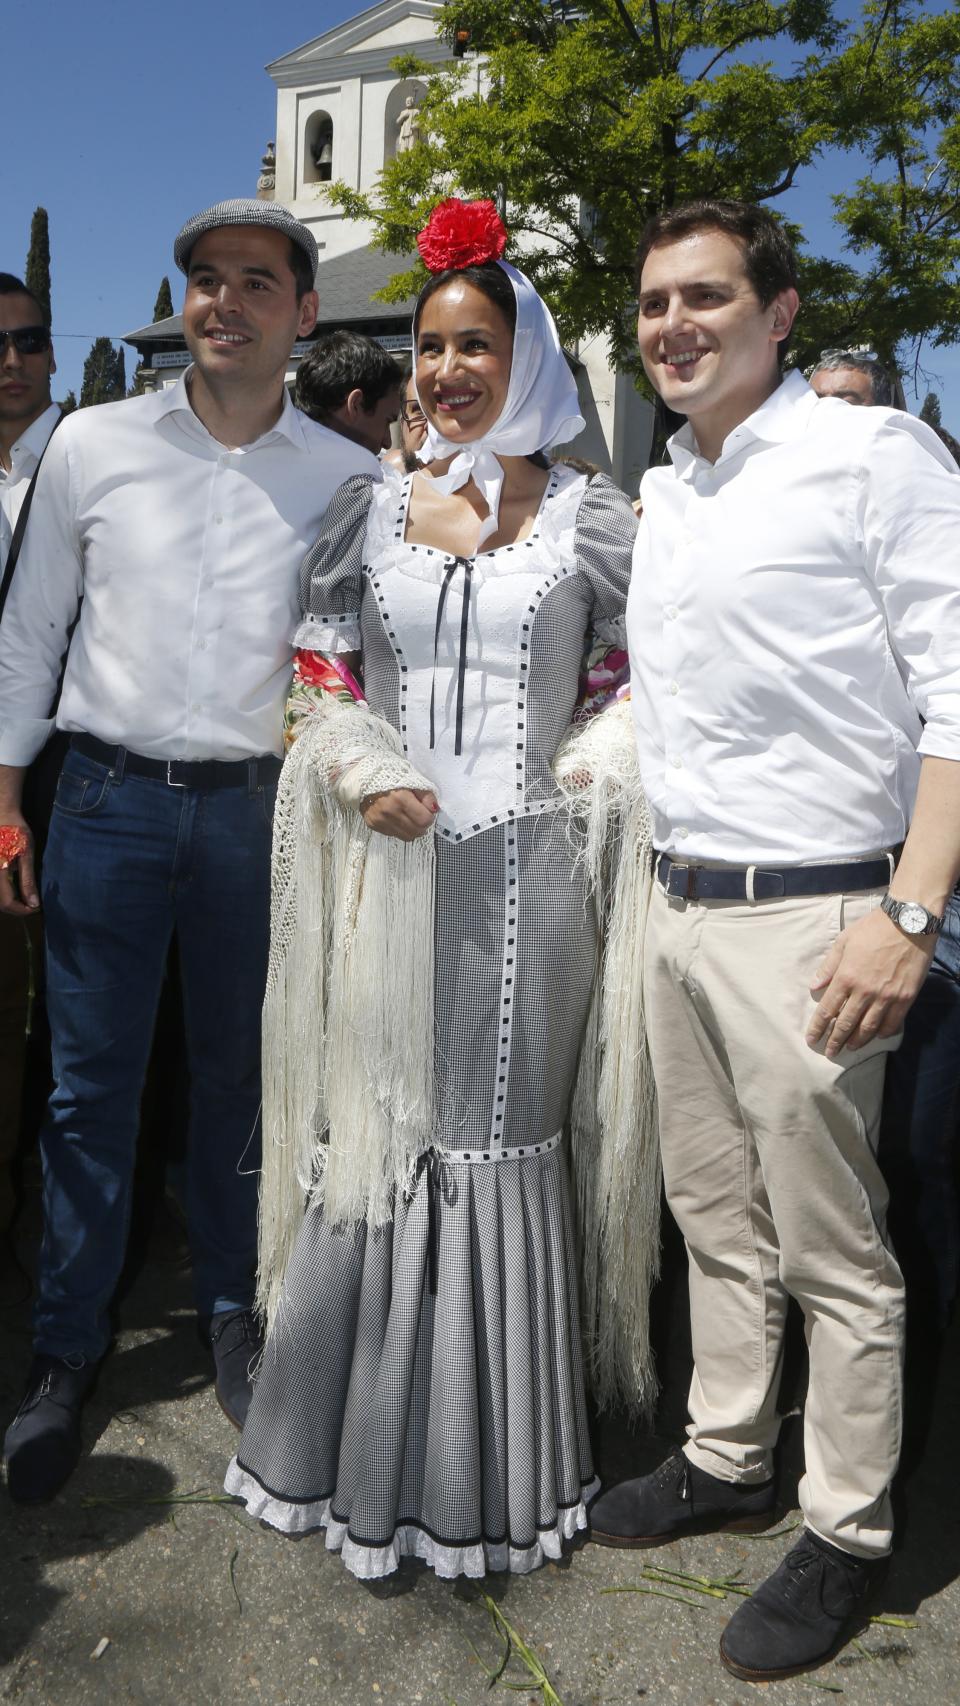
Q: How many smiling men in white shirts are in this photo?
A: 2